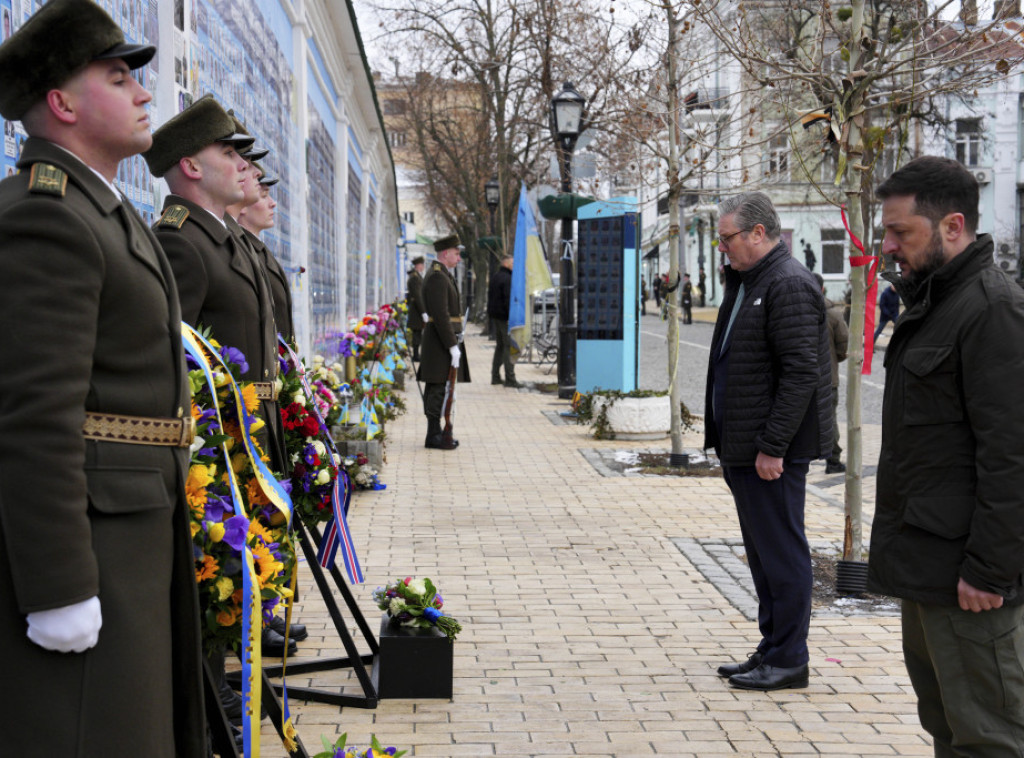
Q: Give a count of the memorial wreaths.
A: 2